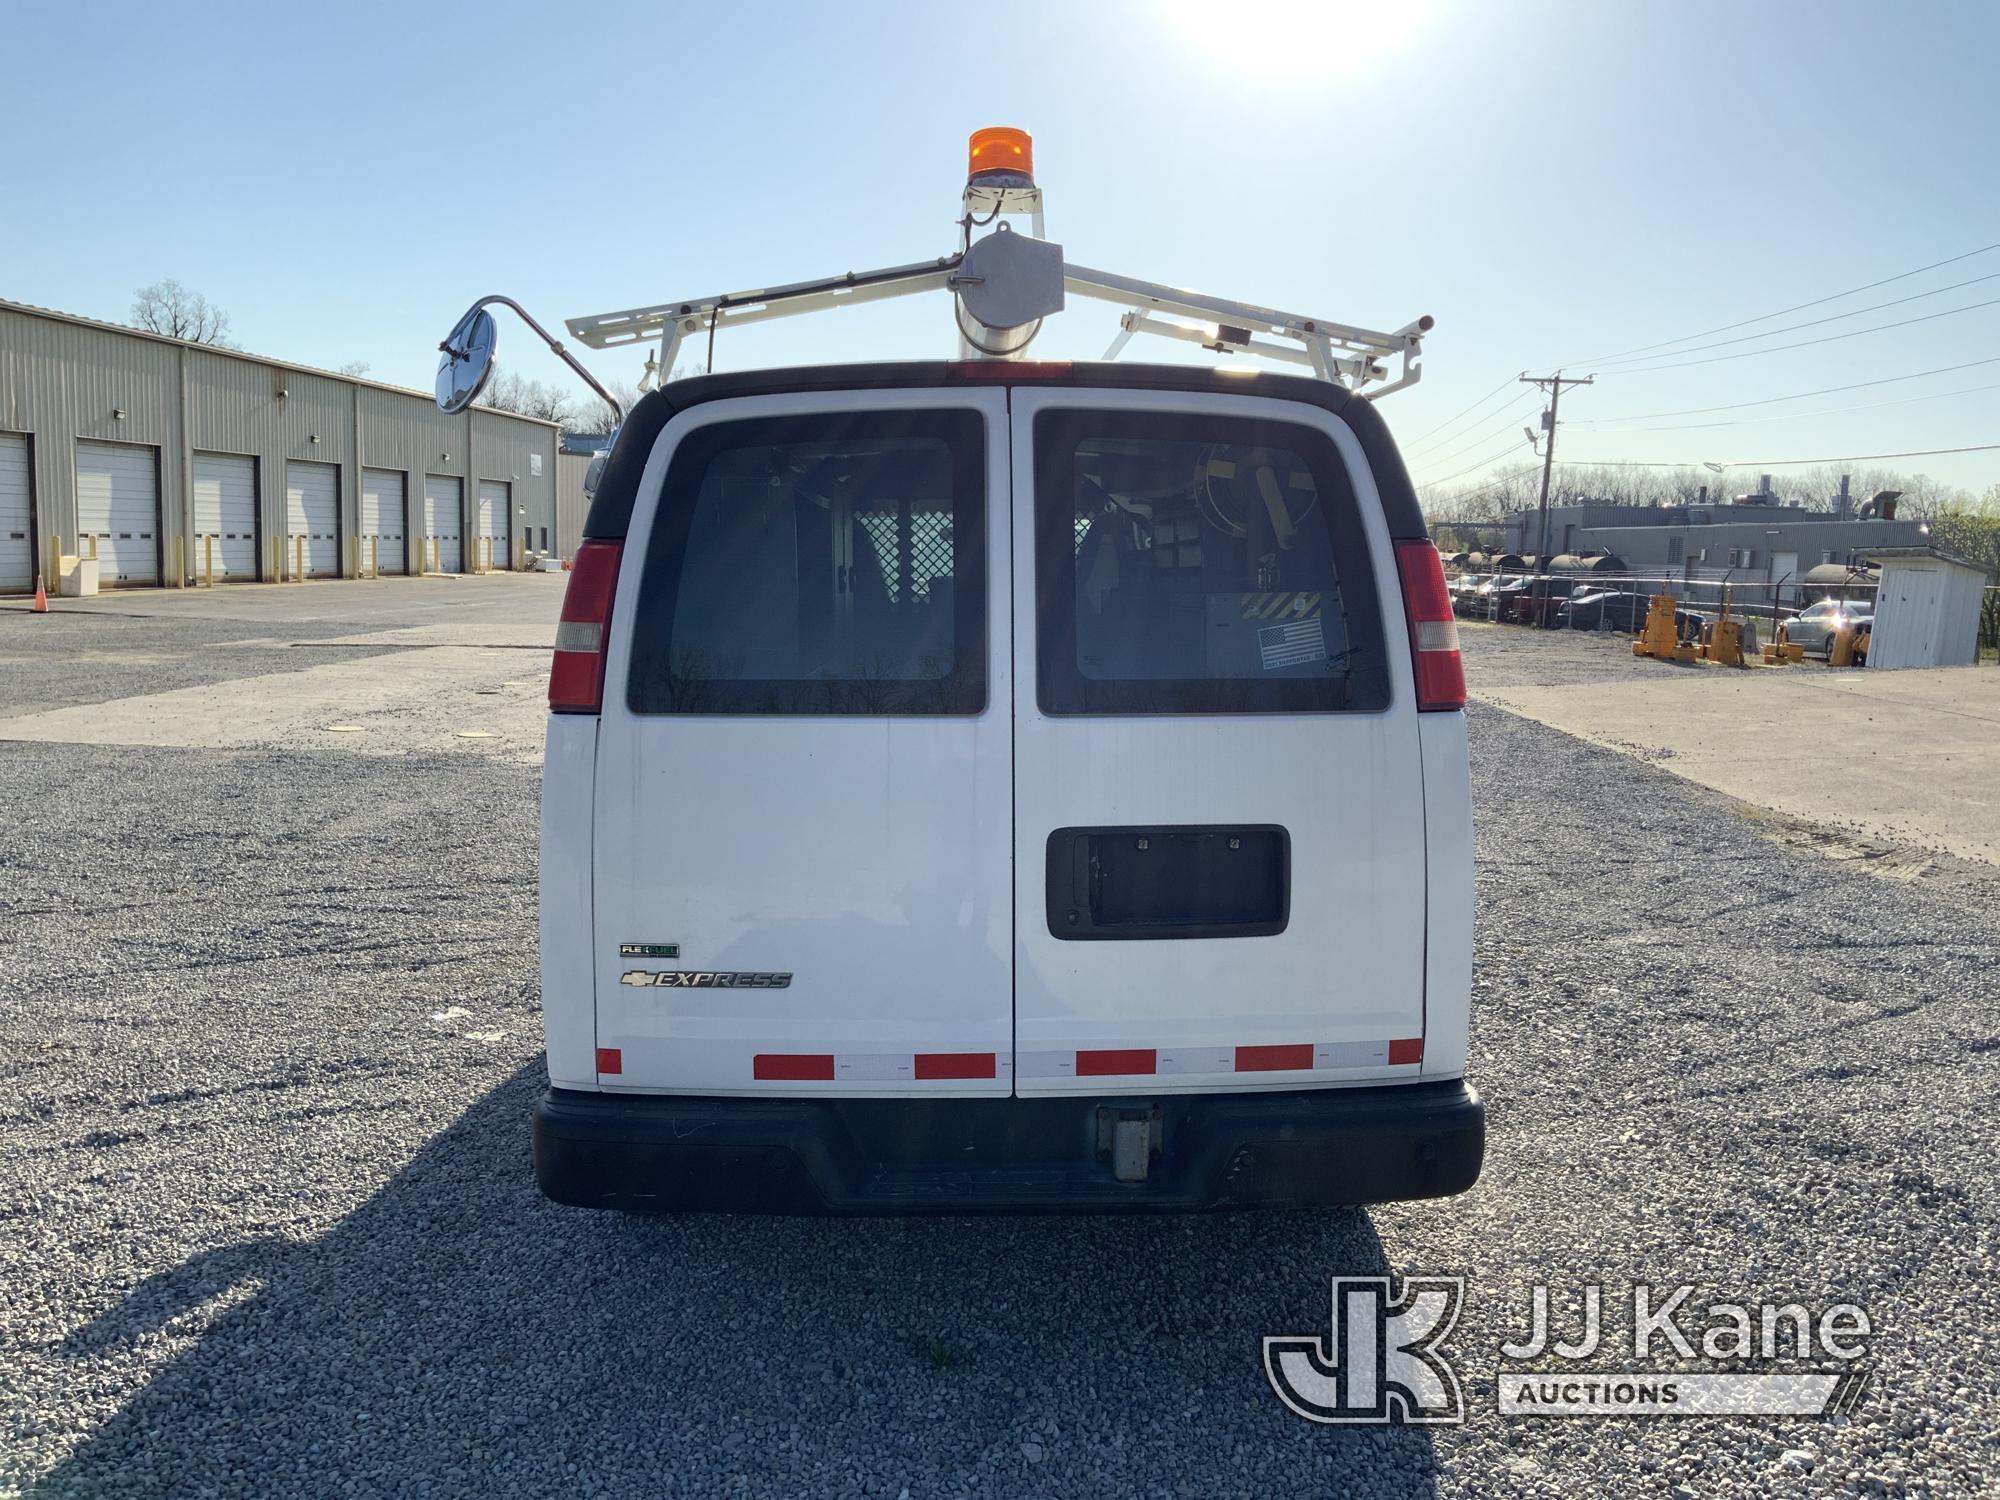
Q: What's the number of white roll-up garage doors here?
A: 7